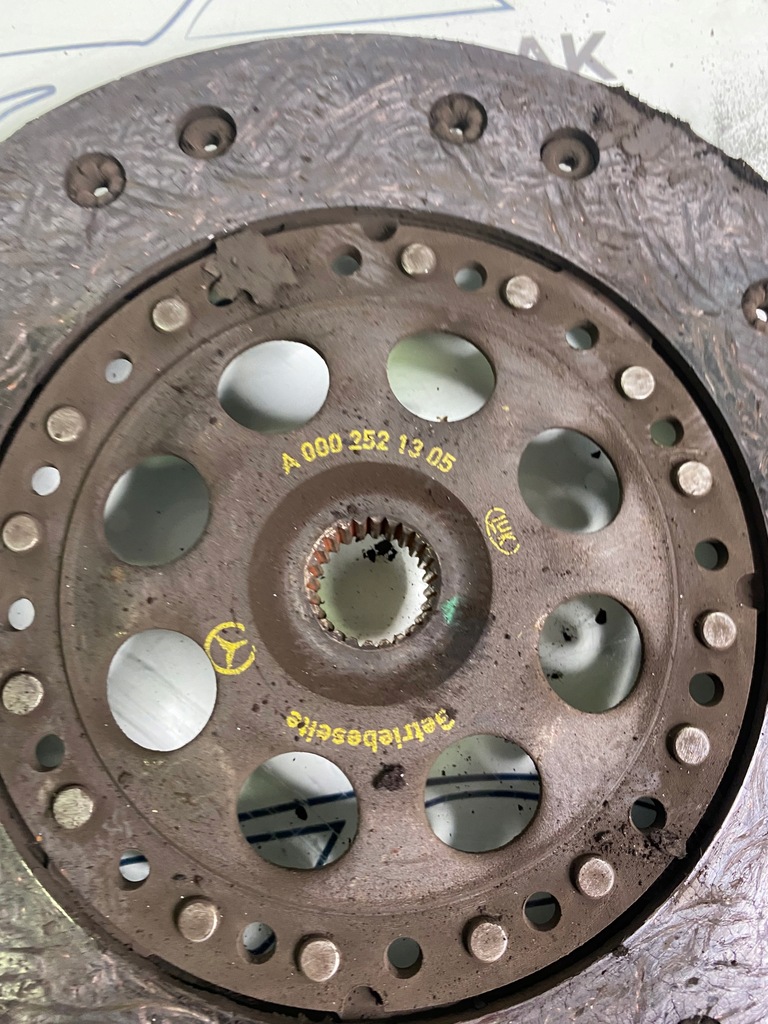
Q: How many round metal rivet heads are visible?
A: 15